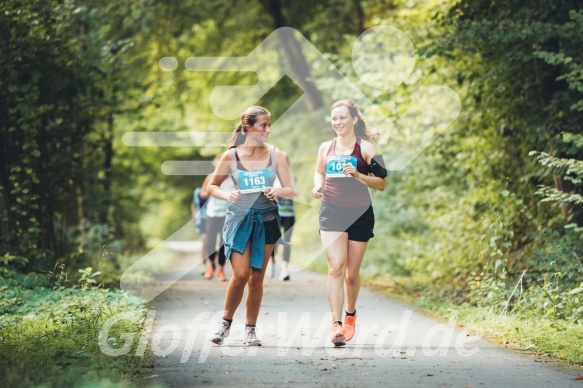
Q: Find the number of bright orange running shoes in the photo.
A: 4